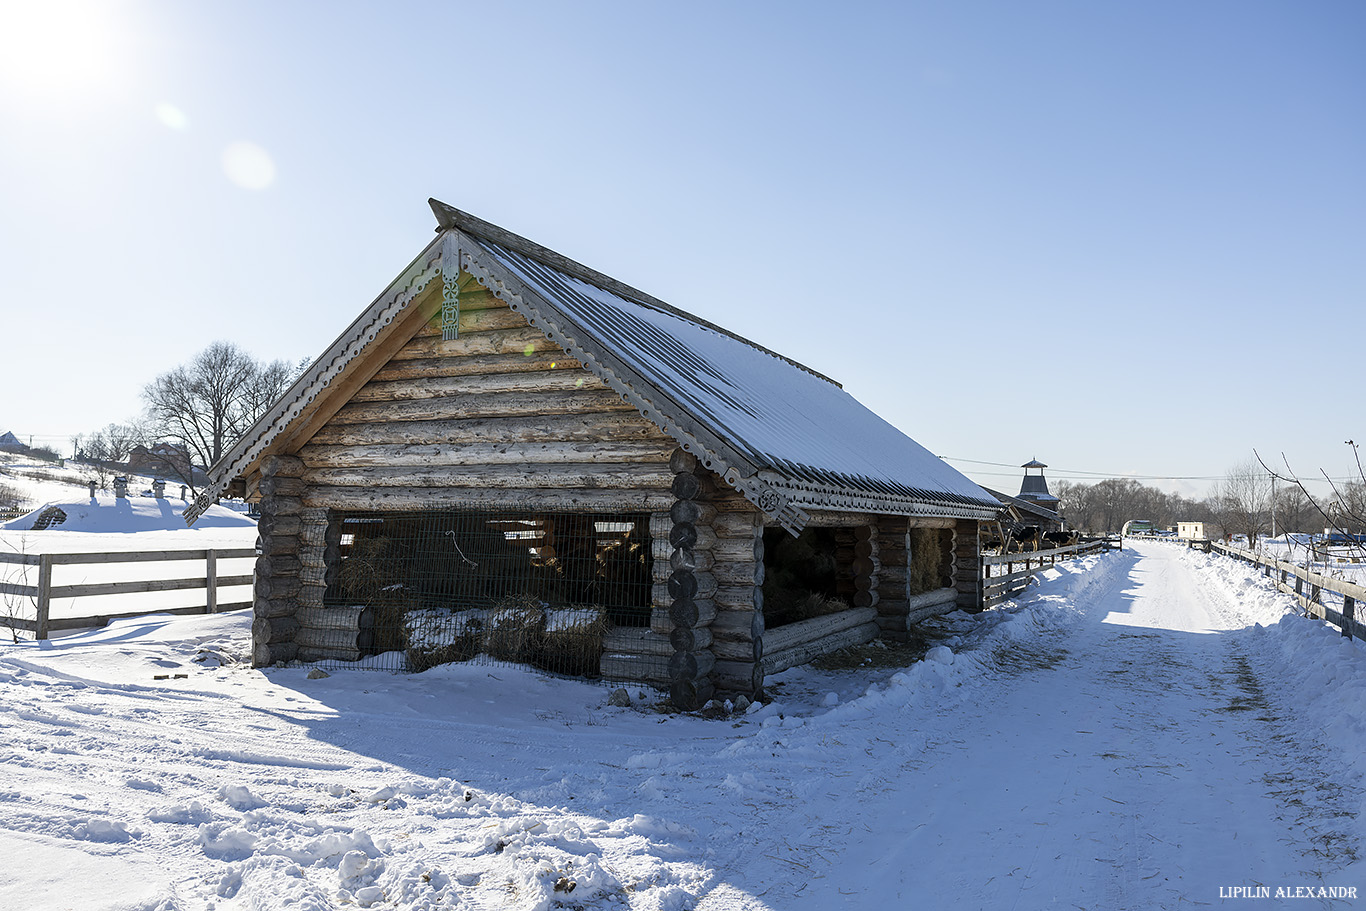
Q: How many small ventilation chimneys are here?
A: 4